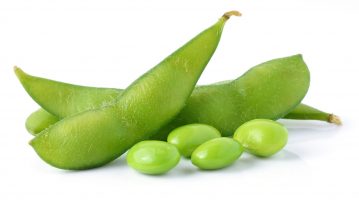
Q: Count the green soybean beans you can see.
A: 4